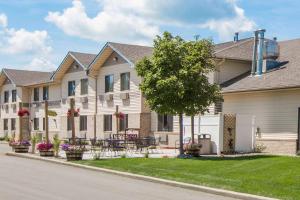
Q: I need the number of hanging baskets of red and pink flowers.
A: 3